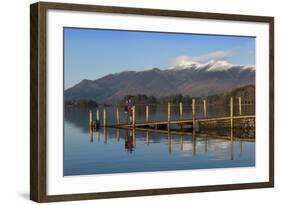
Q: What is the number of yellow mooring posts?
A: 12